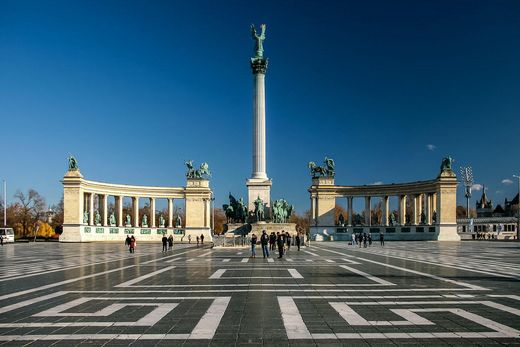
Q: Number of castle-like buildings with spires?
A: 1